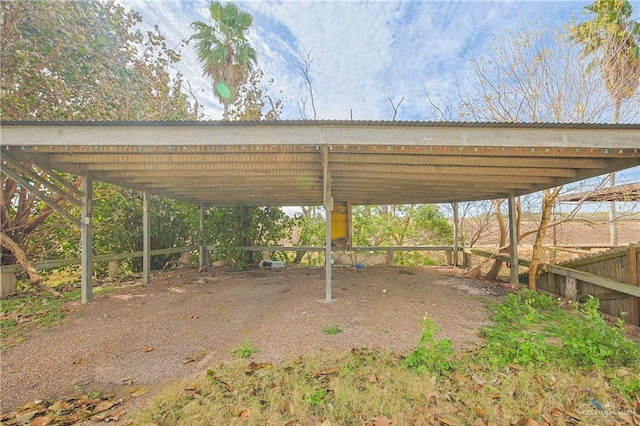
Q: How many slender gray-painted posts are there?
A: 6